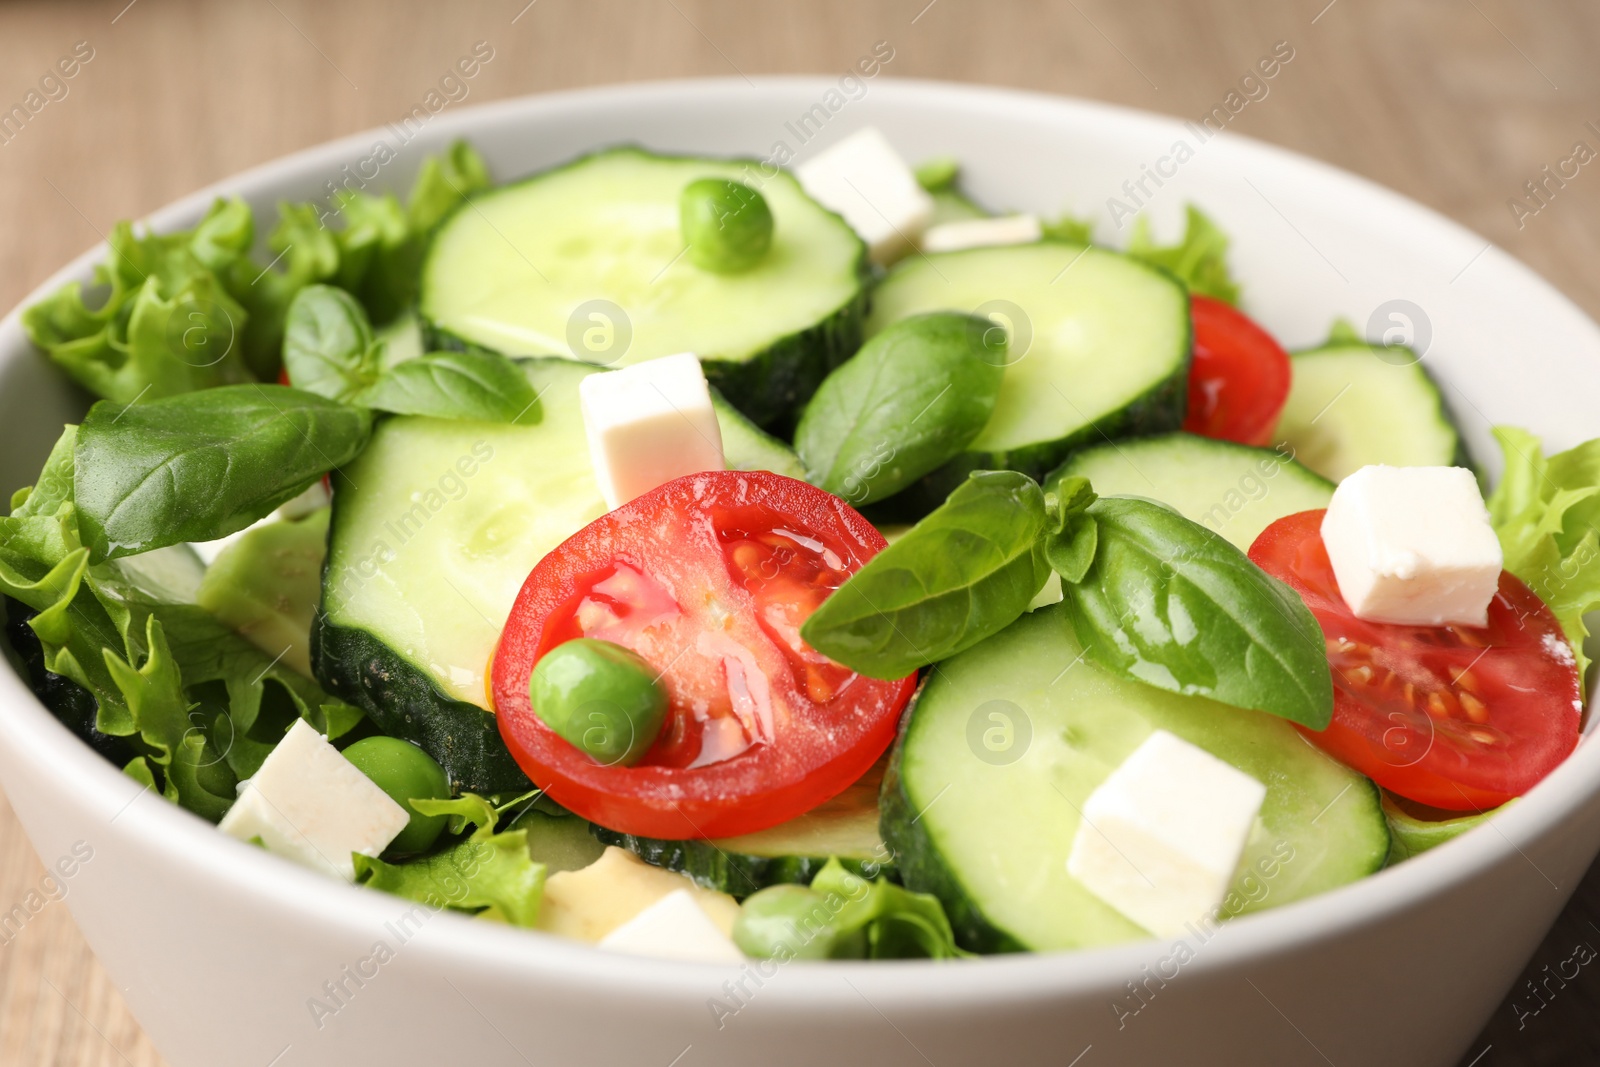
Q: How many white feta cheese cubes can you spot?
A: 7